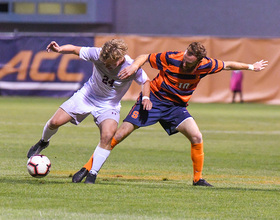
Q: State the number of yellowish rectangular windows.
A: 3